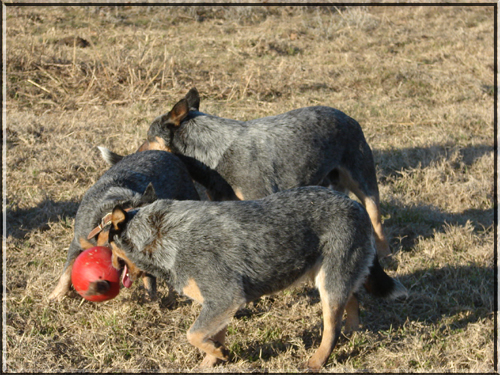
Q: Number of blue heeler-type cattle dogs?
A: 3